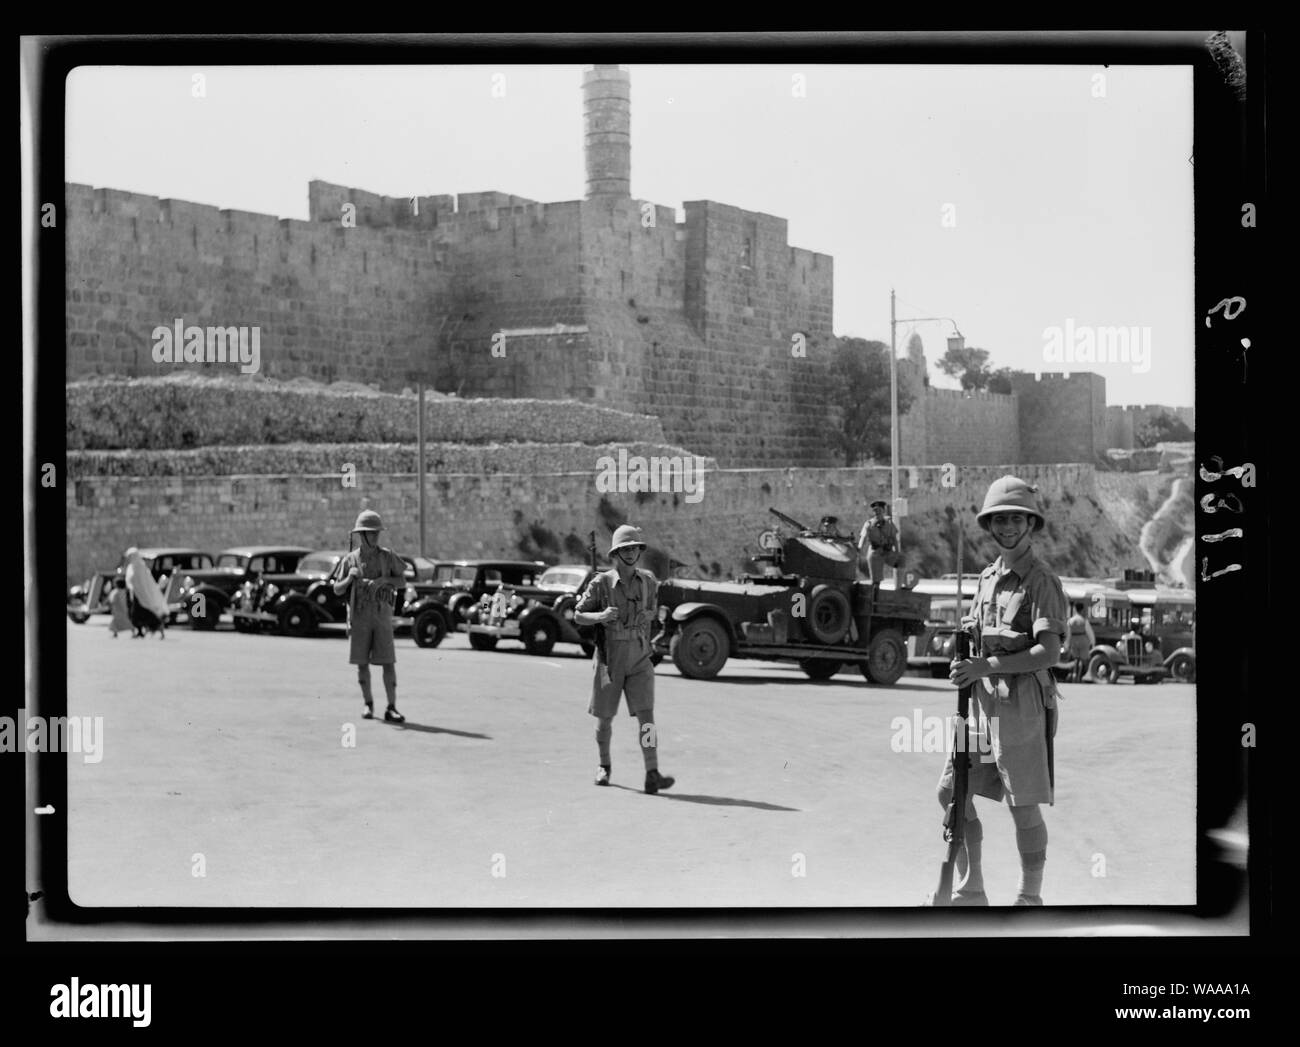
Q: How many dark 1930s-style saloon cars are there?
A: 5